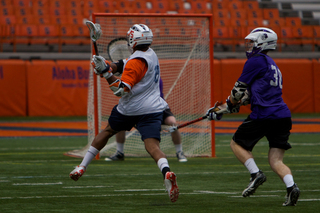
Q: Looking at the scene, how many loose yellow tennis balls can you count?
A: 0